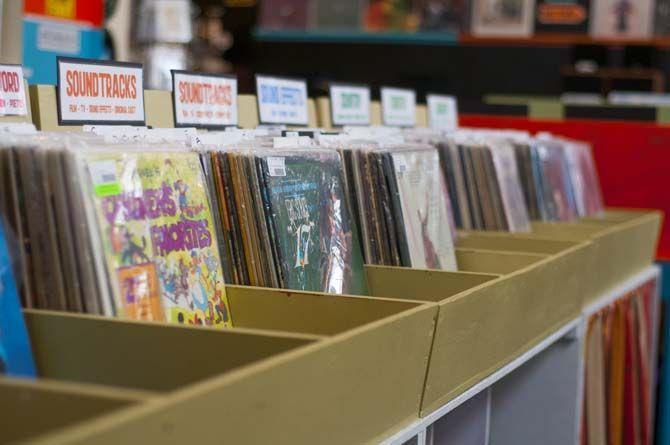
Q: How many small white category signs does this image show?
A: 7